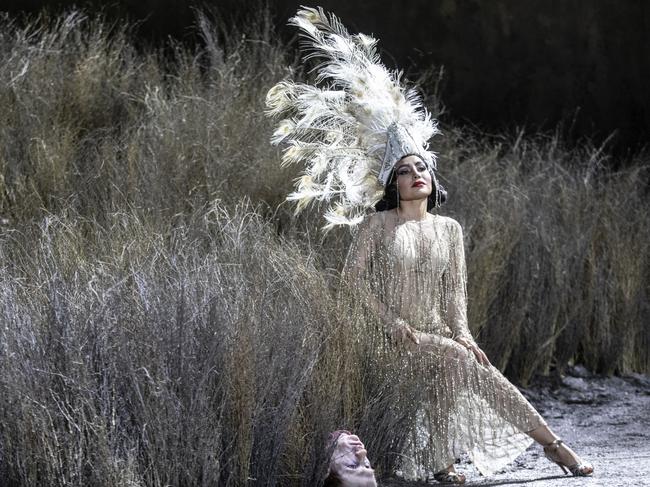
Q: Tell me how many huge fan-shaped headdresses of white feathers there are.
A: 1